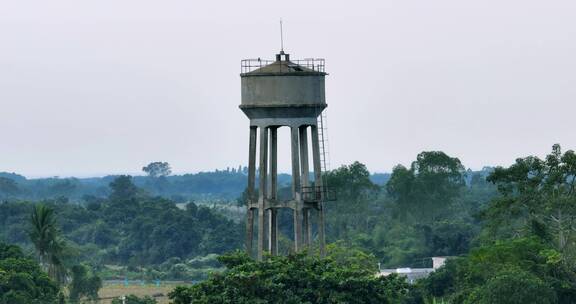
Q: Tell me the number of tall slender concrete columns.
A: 6